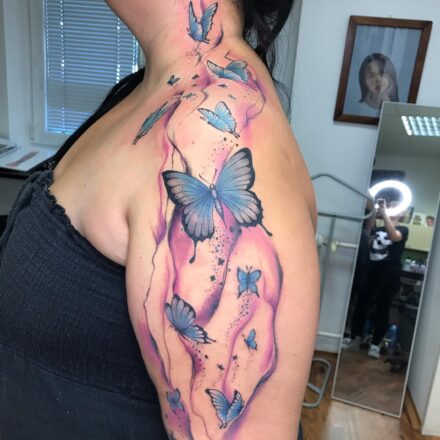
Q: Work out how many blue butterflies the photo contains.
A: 10